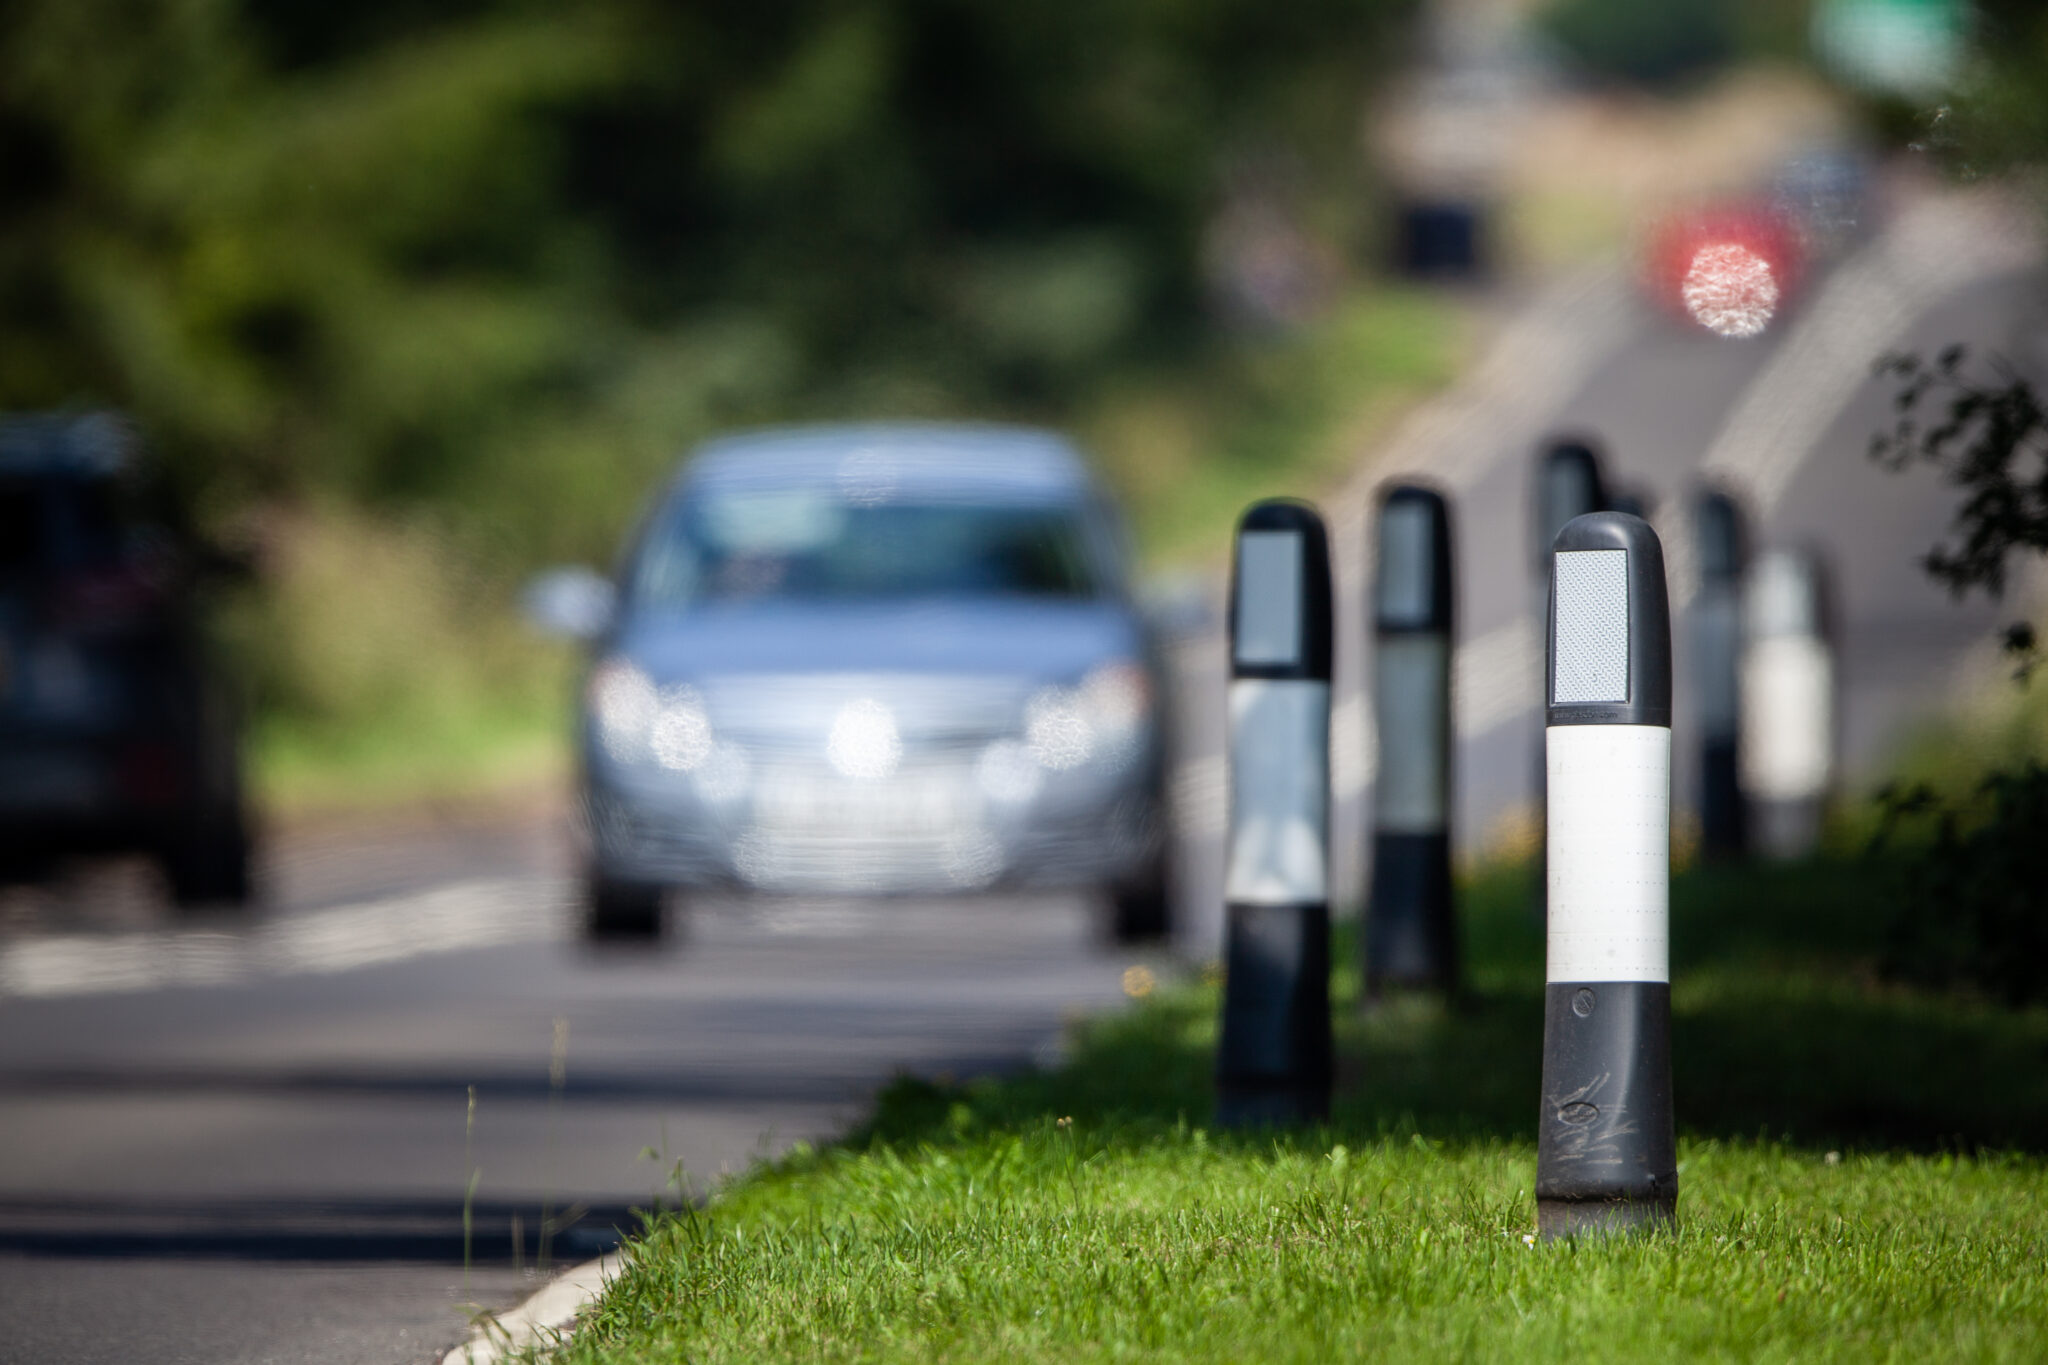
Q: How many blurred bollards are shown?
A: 6